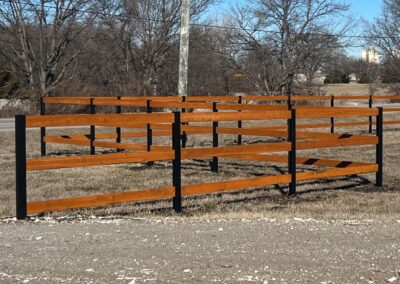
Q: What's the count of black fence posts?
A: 14